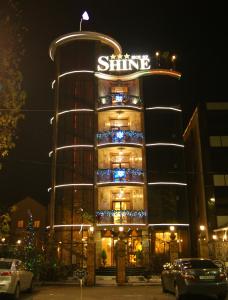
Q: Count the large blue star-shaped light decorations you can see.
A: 3